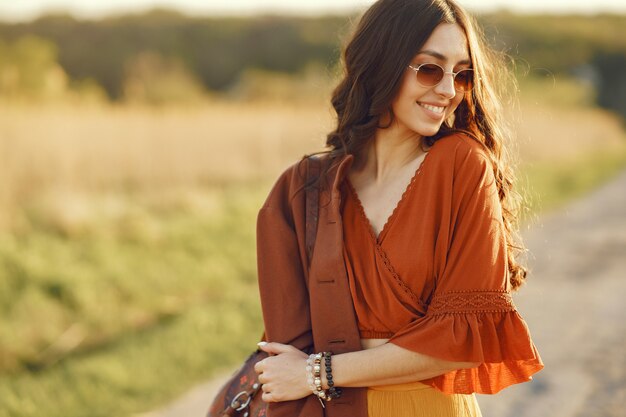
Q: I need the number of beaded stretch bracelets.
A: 3